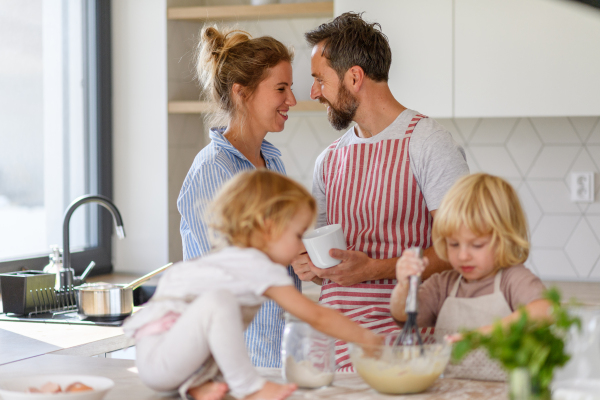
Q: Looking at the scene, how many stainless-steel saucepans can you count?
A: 1